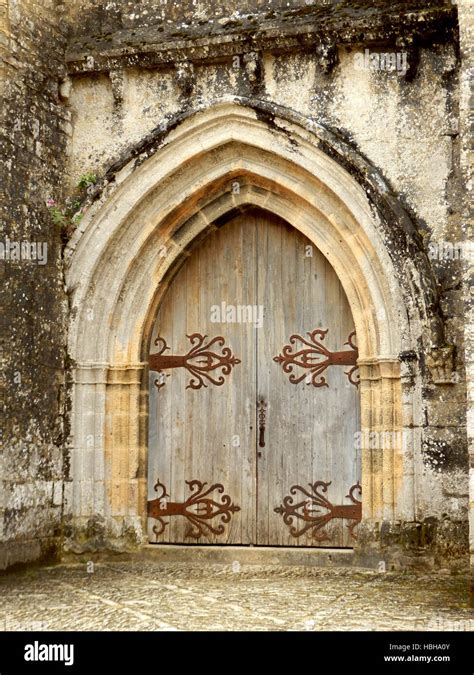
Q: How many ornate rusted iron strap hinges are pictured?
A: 4